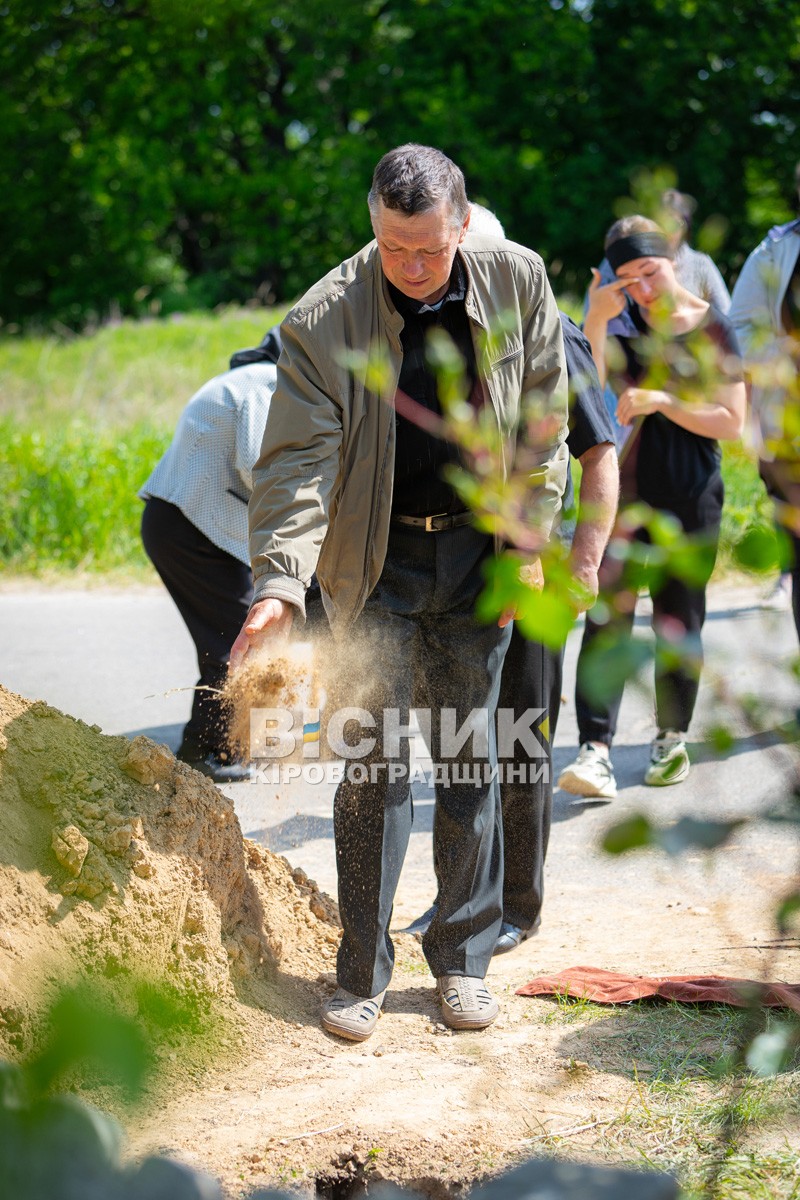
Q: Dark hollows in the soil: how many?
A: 1